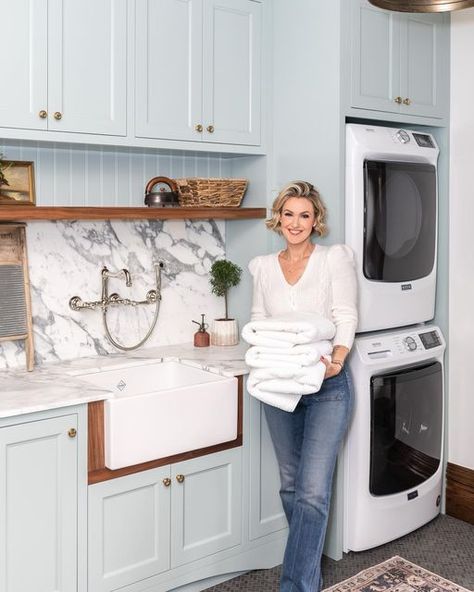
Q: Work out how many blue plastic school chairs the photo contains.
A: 0